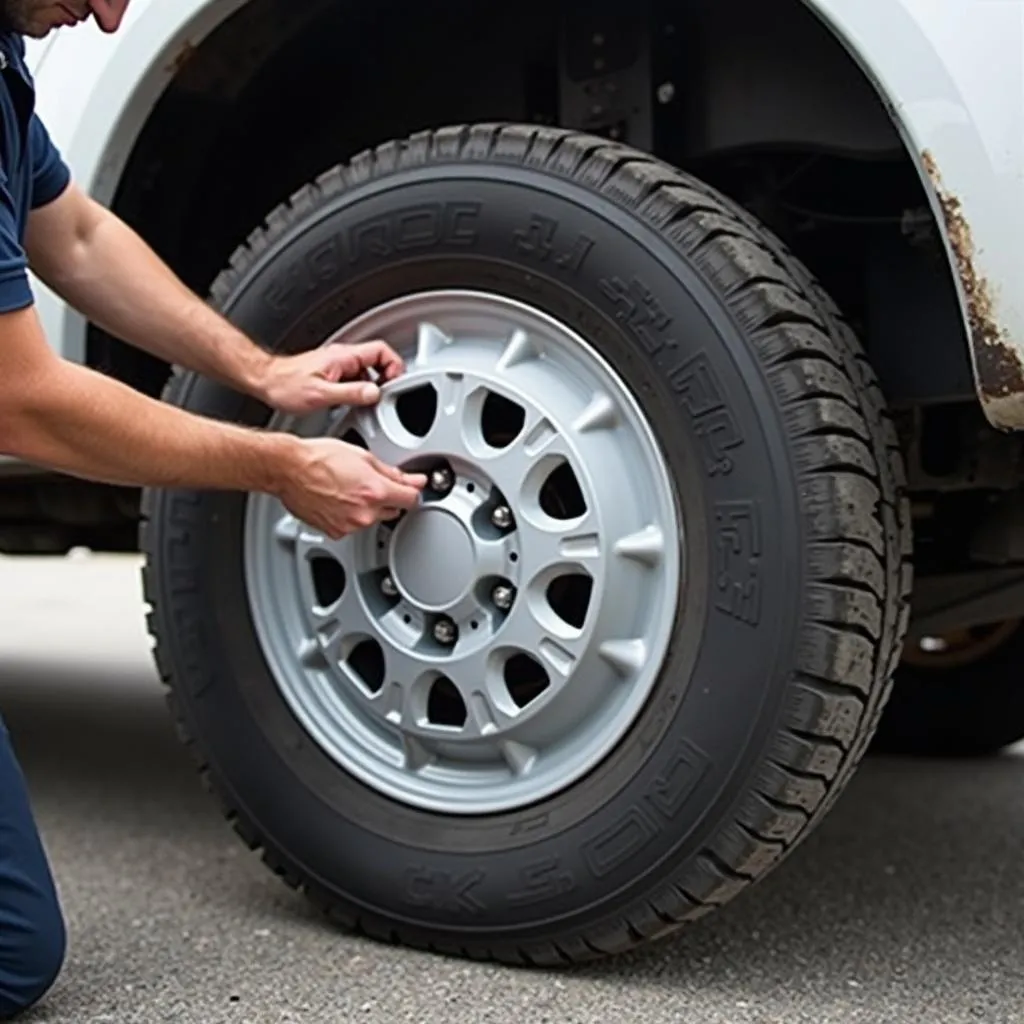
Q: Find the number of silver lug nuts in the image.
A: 5